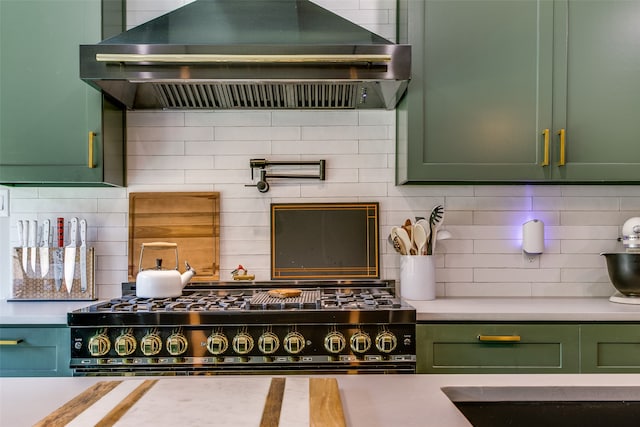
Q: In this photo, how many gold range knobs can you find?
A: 11